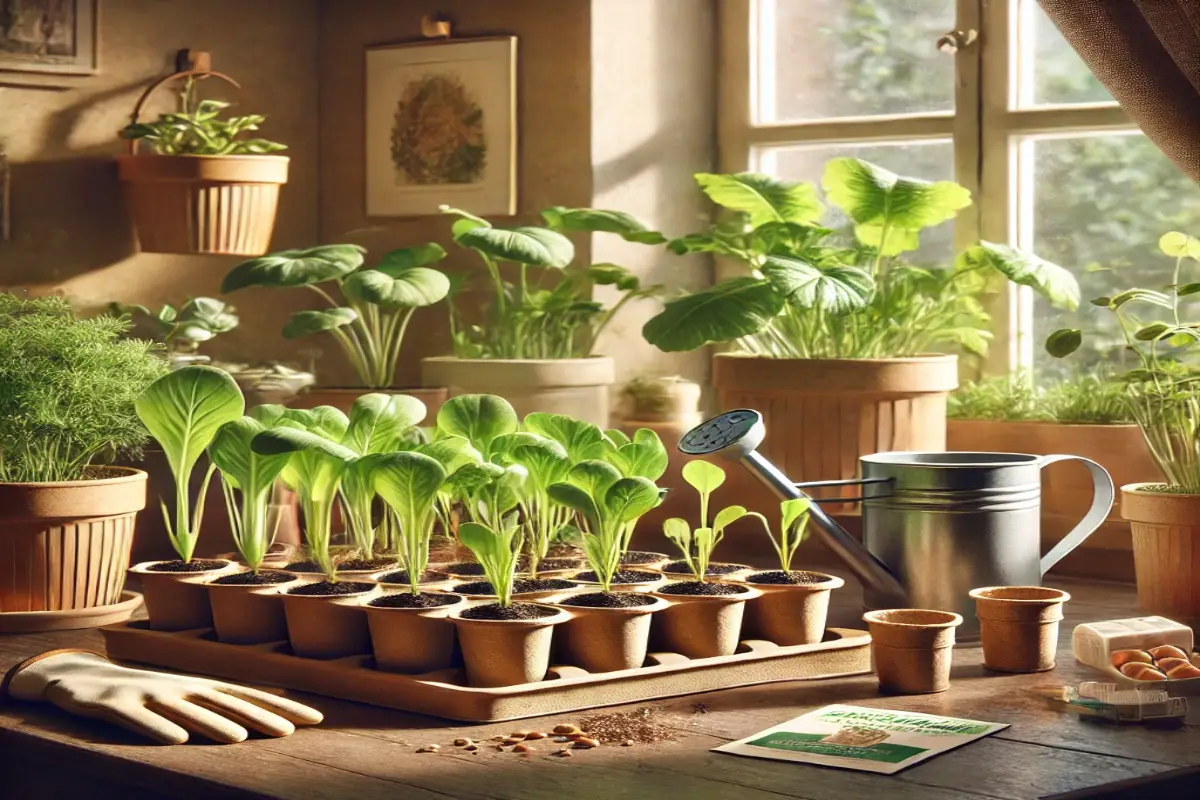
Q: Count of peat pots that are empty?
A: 2